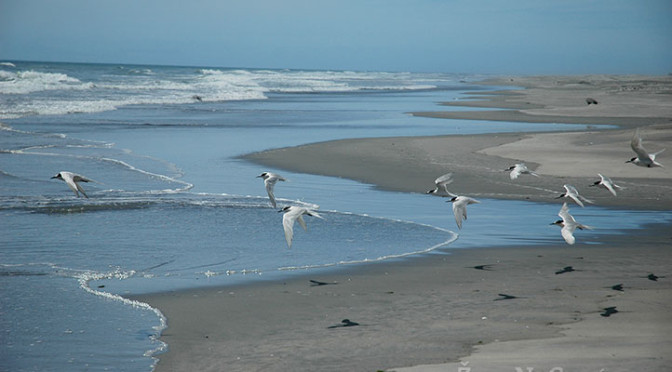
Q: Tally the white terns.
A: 10